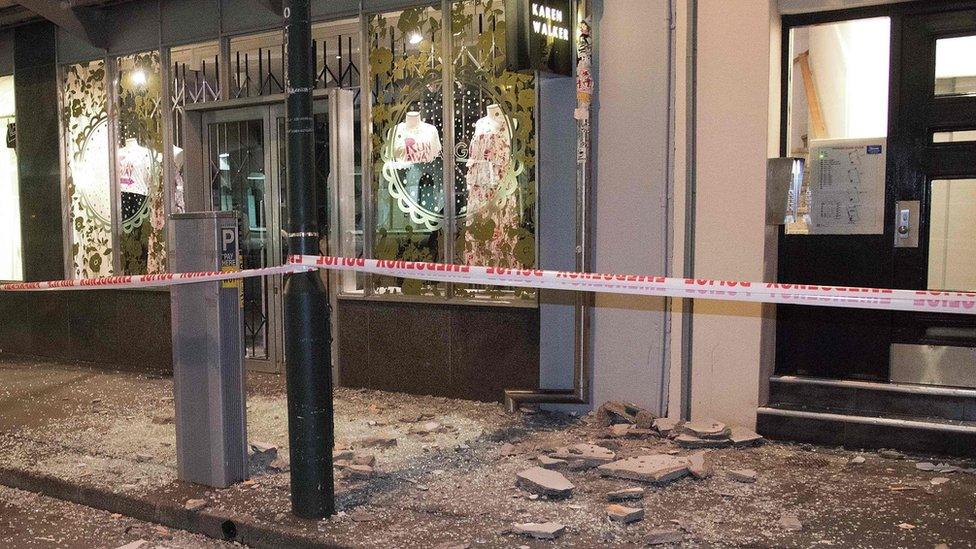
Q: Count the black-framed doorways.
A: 1